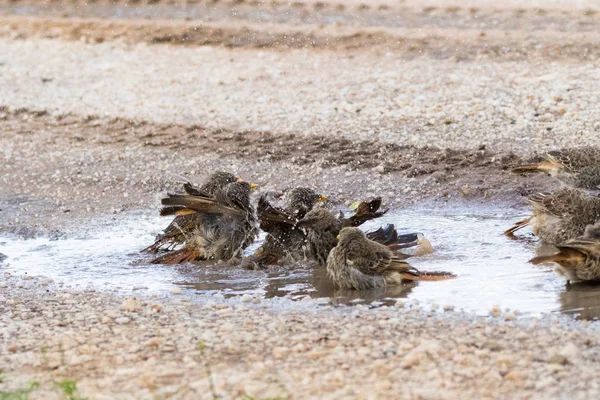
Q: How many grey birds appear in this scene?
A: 8